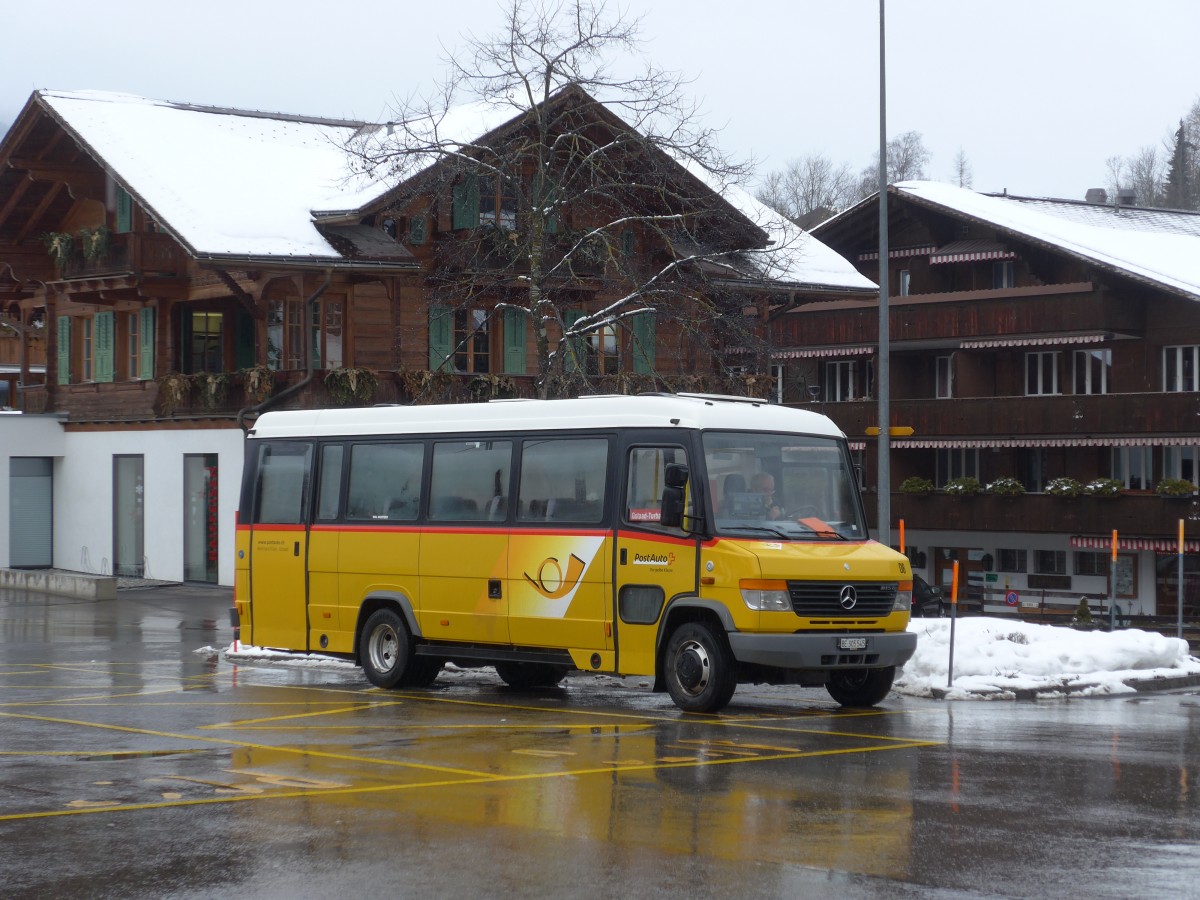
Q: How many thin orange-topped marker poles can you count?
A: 4